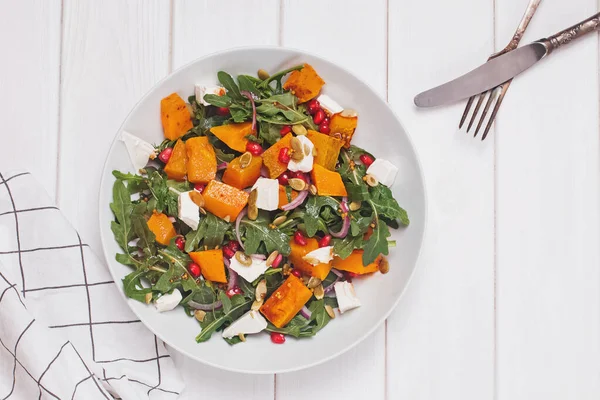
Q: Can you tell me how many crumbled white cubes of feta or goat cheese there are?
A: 12